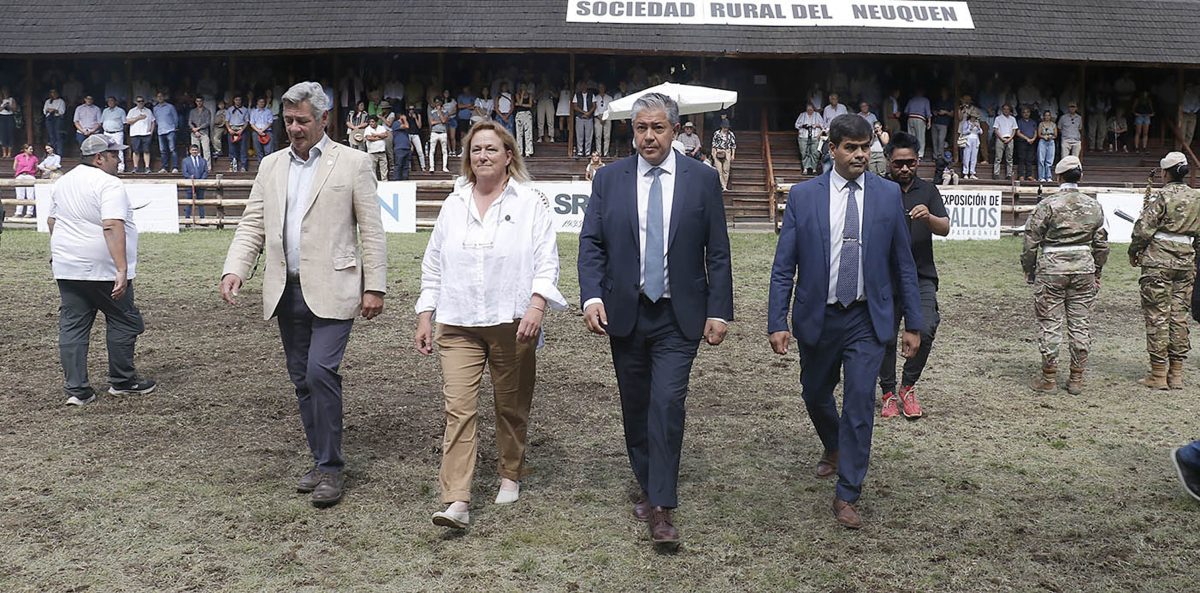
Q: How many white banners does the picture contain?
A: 6